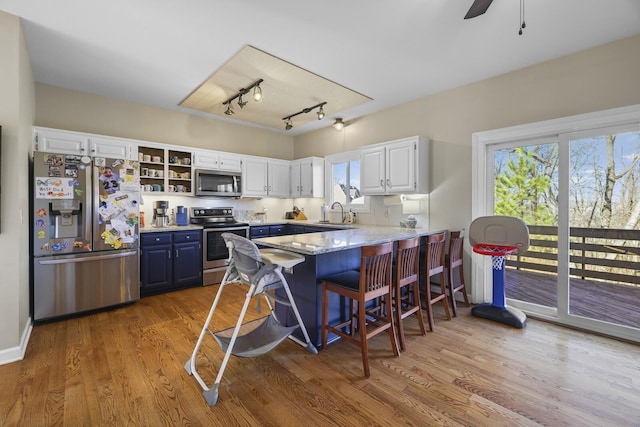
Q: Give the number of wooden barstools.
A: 4